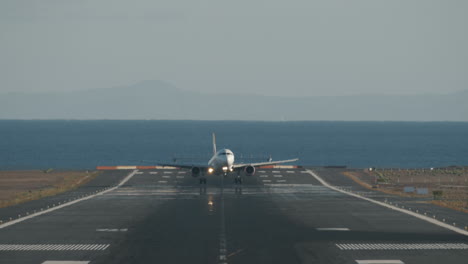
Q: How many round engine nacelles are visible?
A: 2